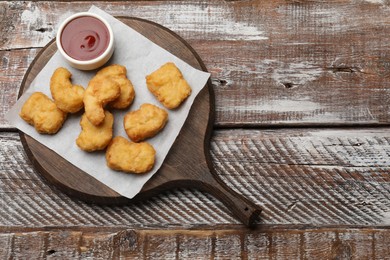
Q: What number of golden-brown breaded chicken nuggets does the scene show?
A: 8